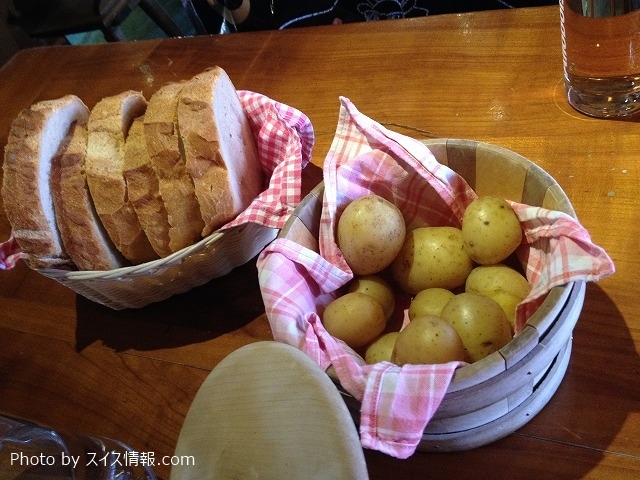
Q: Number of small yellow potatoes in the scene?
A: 10